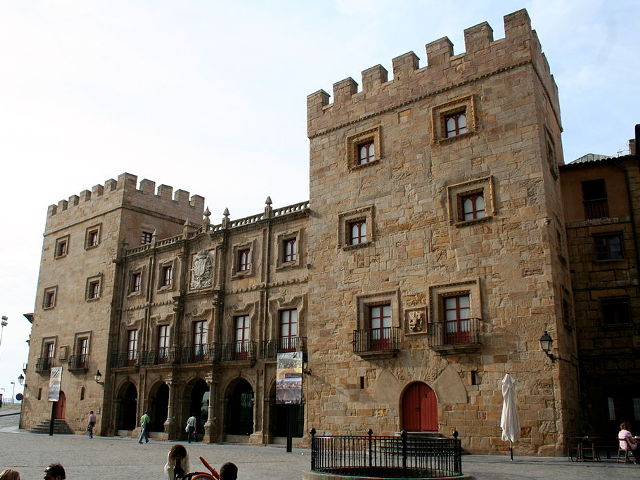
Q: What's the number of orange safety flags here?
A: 0